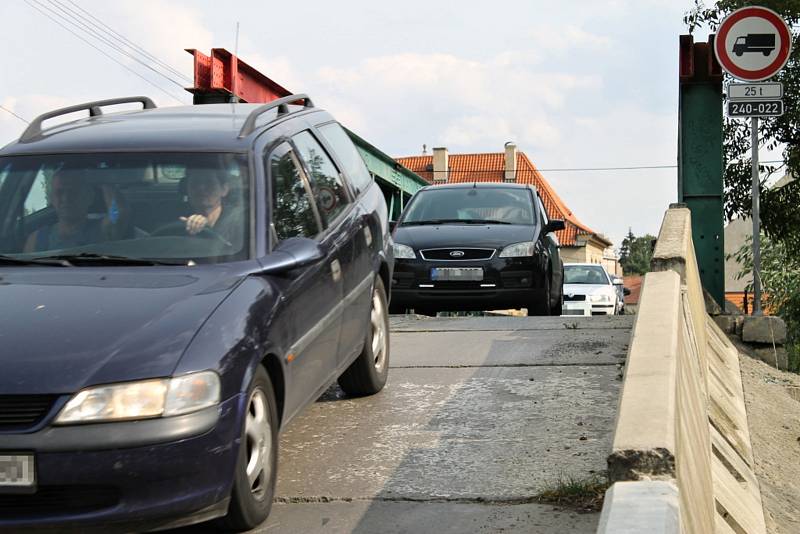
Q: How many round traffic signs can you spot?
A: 1